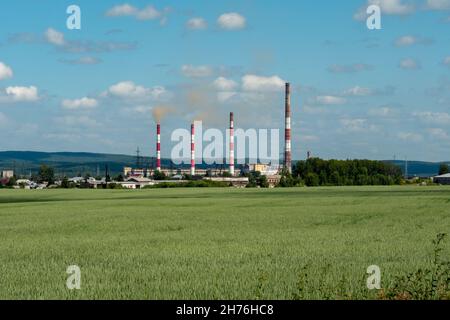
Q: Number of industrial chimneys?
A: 4